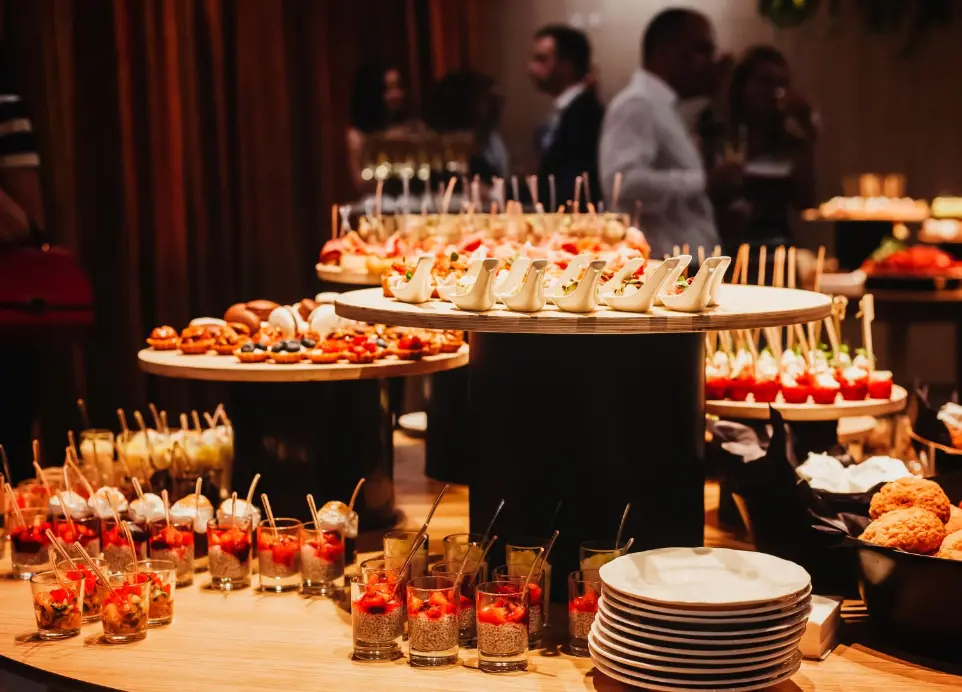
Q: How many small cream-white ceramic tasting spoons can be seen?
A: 12